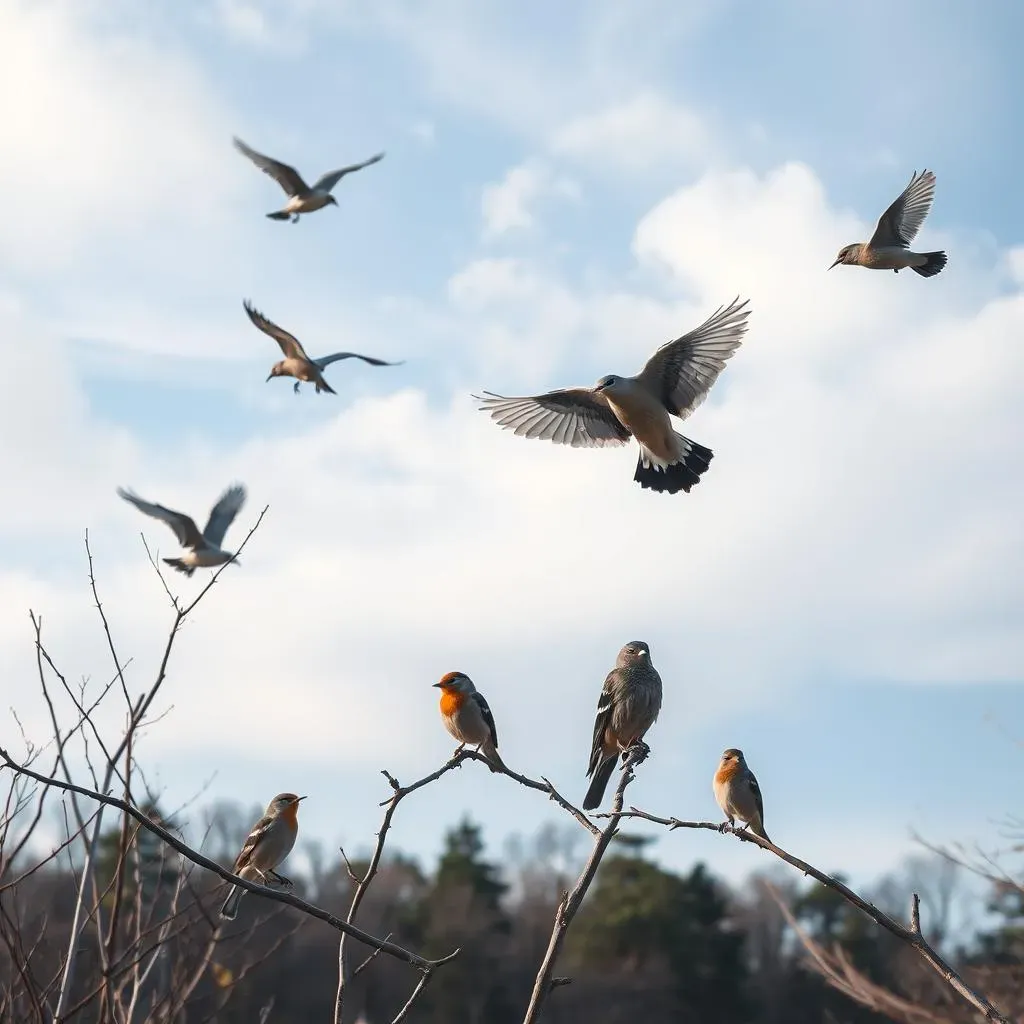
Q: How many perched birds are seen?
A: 4